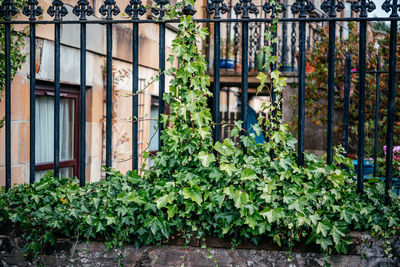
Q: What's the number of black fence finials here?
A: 15